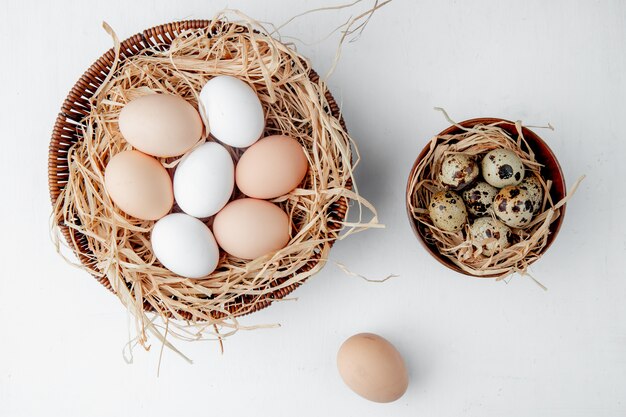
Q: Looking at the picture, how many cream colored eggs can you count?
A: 5